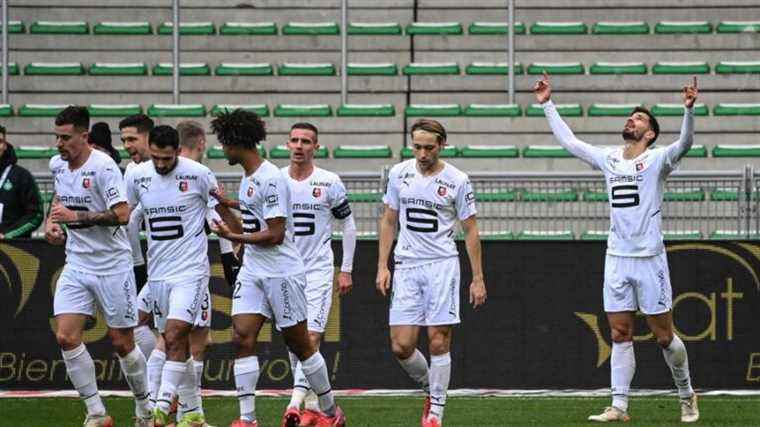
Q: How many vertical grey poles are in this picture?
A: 4